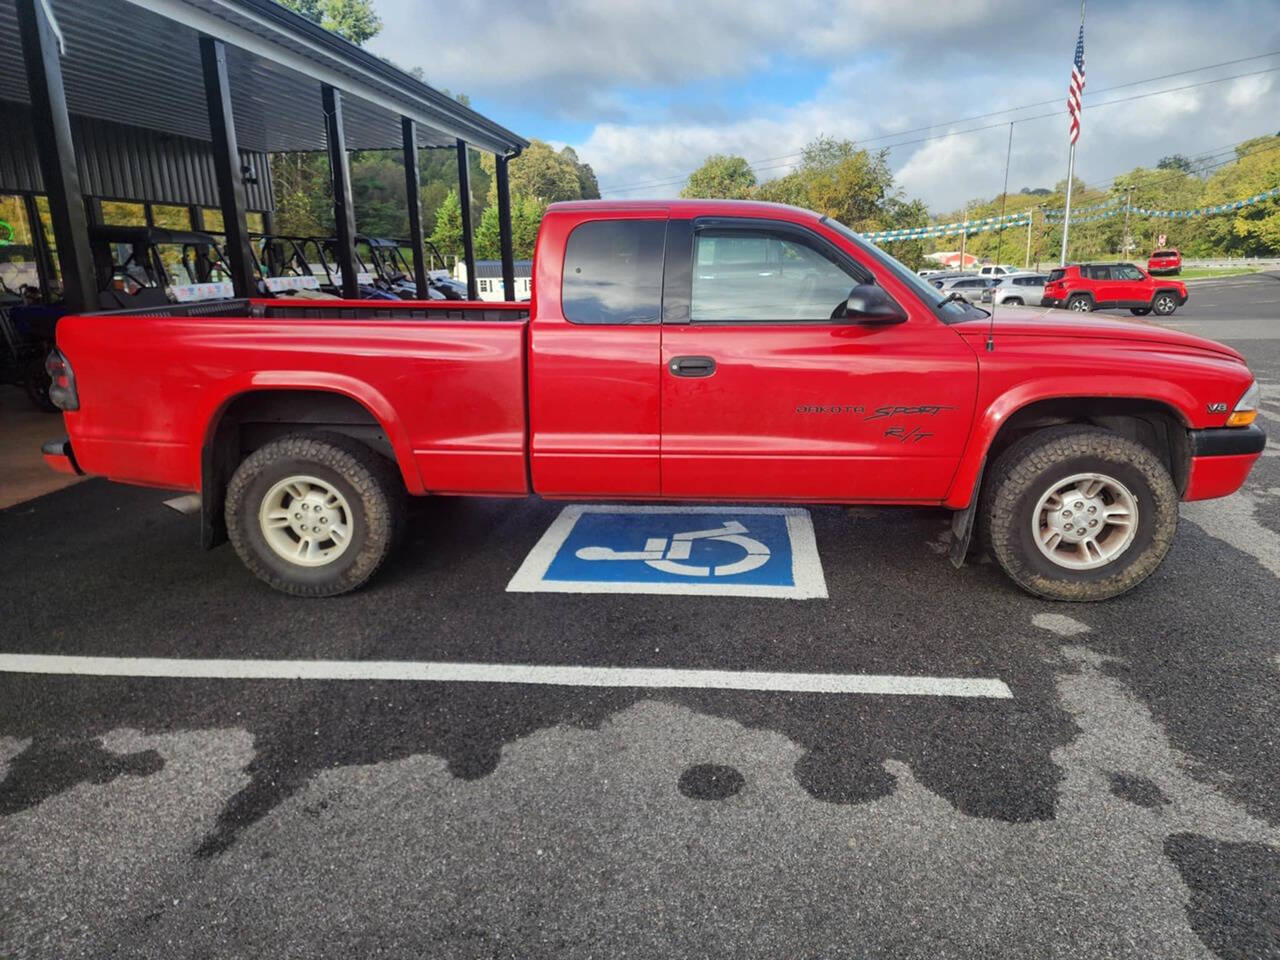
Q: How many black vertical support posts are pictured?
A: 6